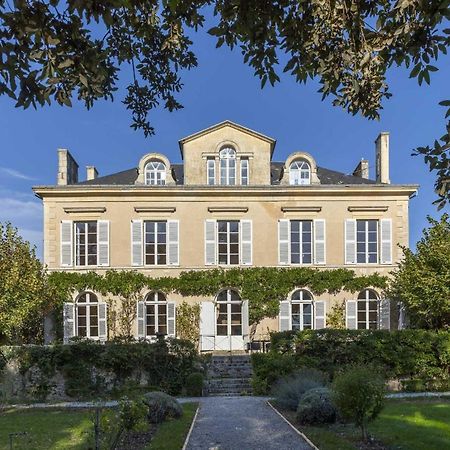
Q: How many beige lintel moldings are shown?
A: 5